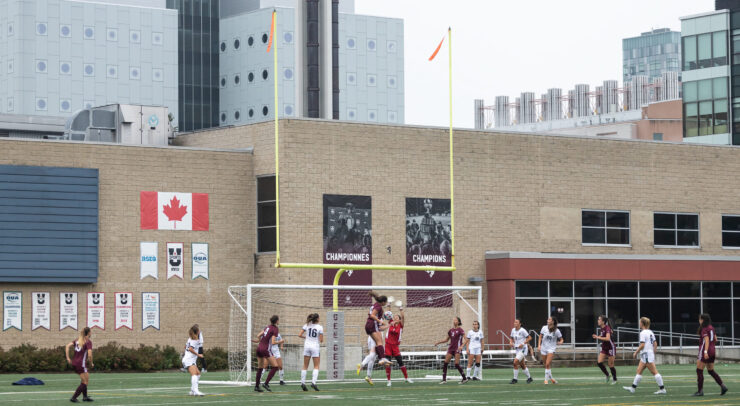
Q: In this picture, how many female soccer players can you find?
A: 15